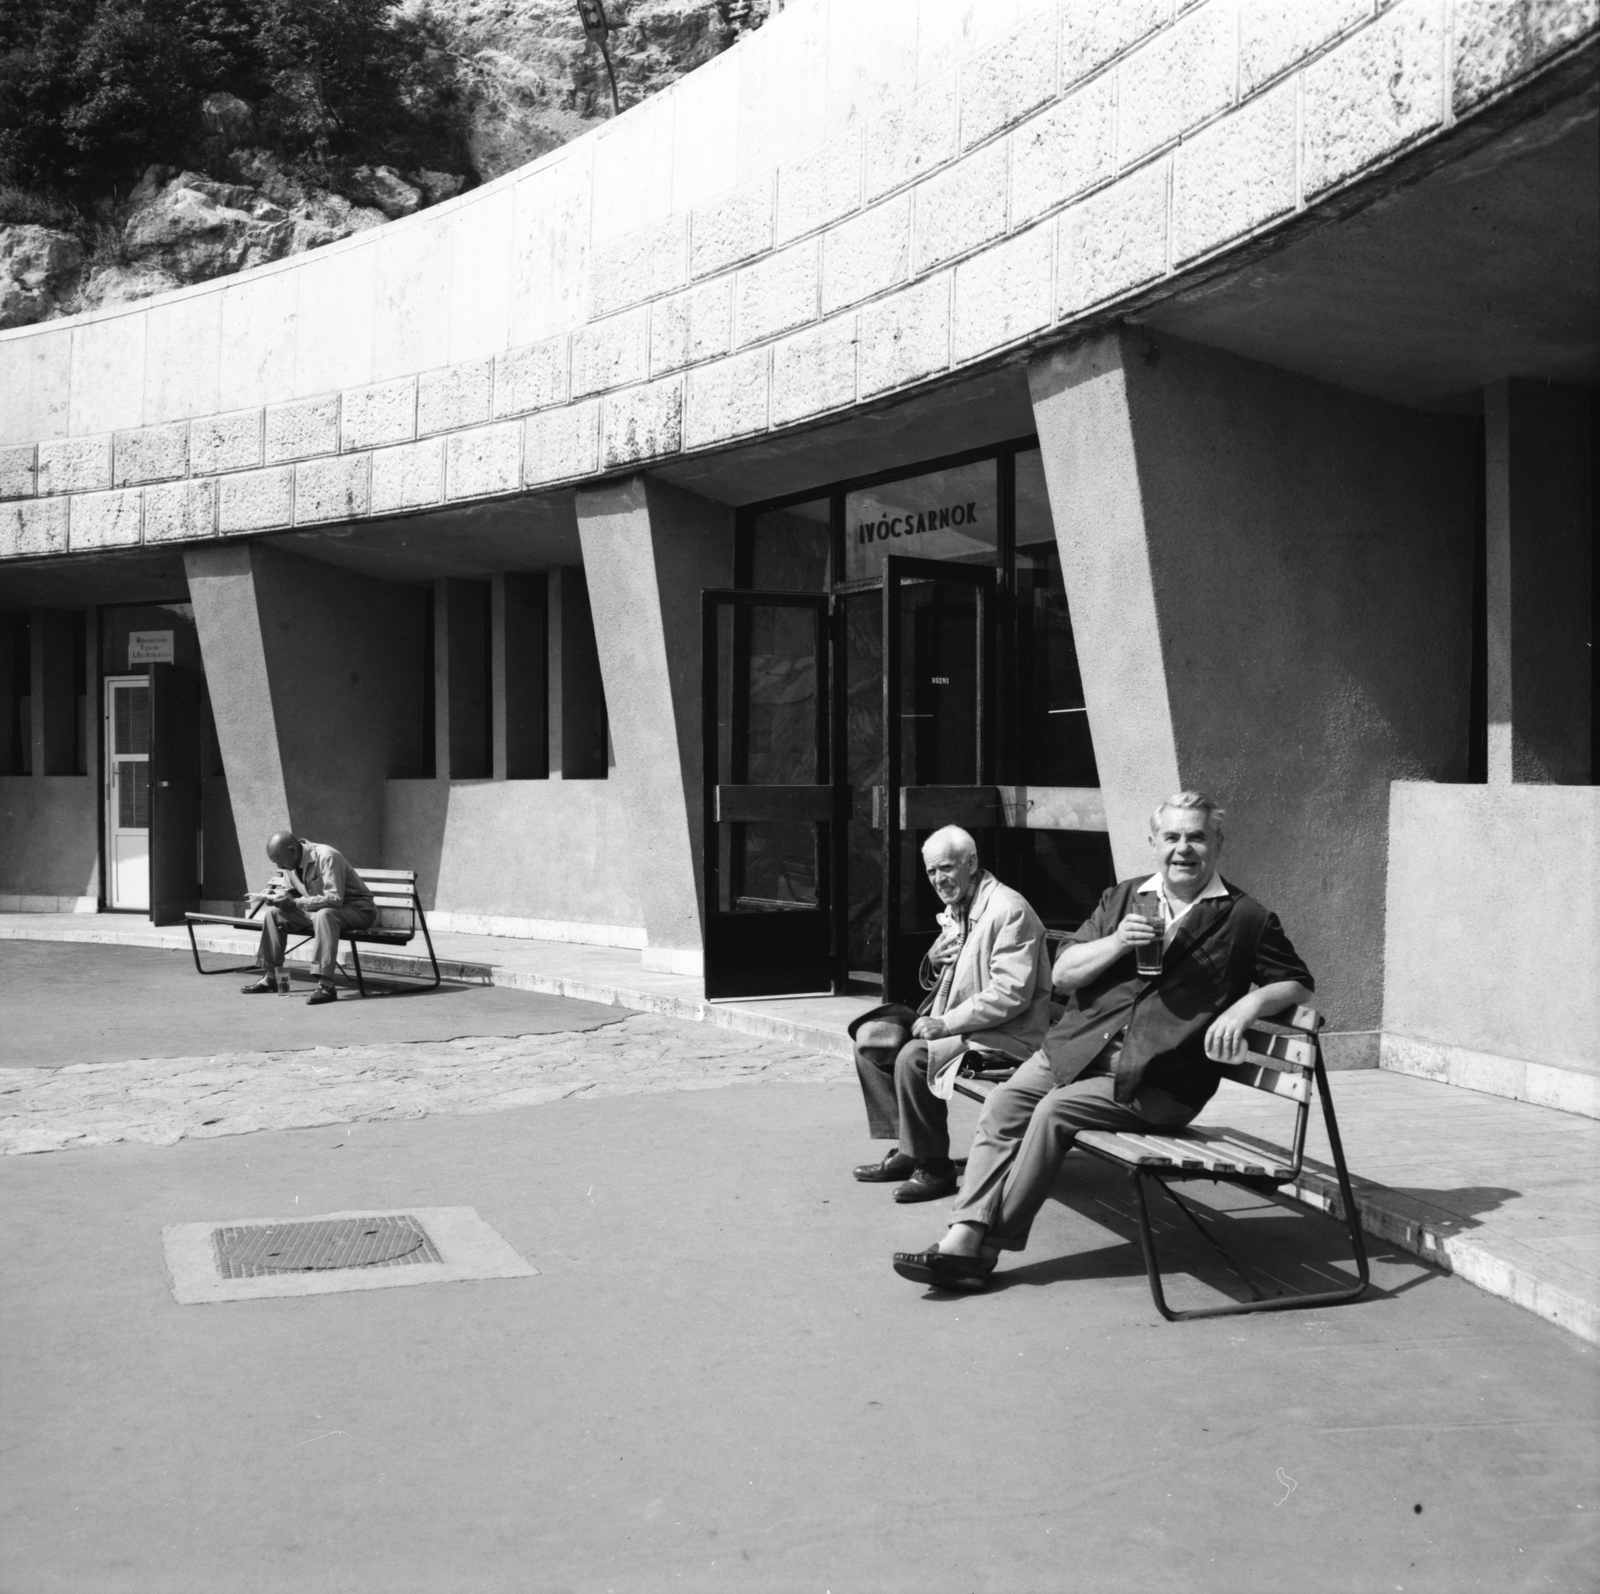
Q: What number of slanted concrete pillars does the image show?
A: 3